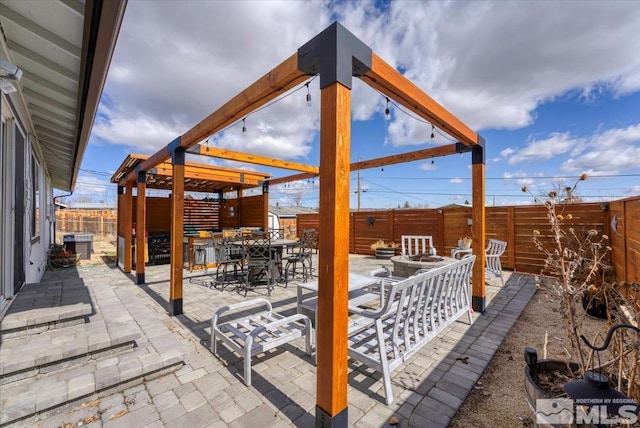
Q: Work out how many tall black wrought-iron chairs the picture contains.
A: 6